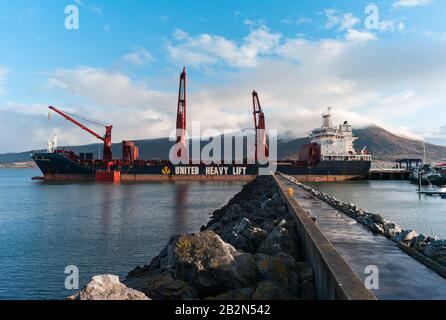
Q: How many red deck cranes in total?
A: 3